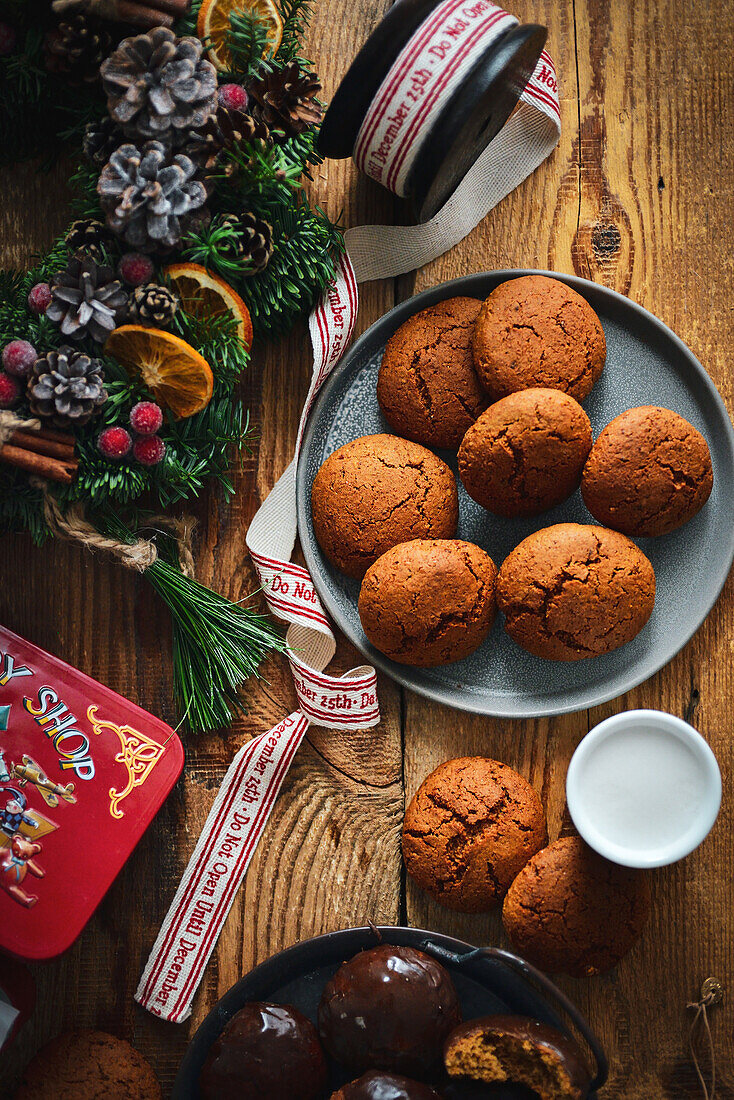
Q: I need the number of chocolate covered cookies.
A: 4